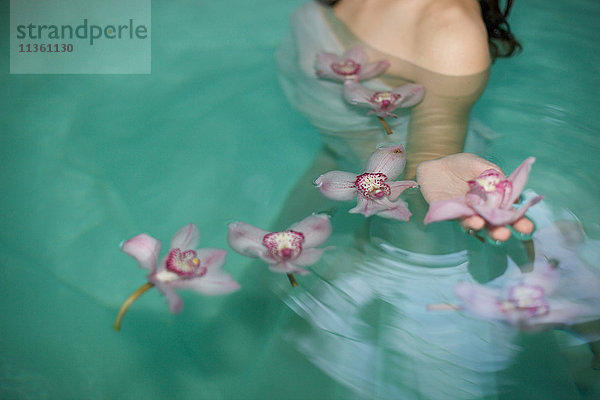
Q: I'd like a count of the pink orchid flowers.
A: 7